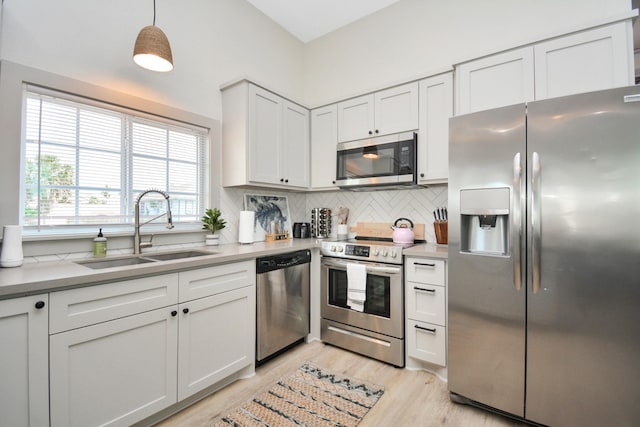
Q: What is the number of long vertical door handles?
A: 2